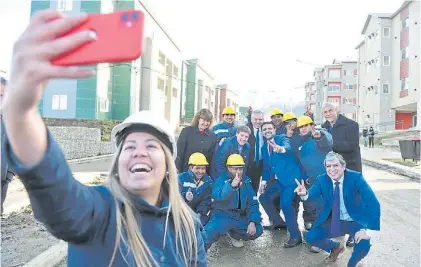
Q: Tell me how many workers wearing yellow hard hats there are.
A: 6